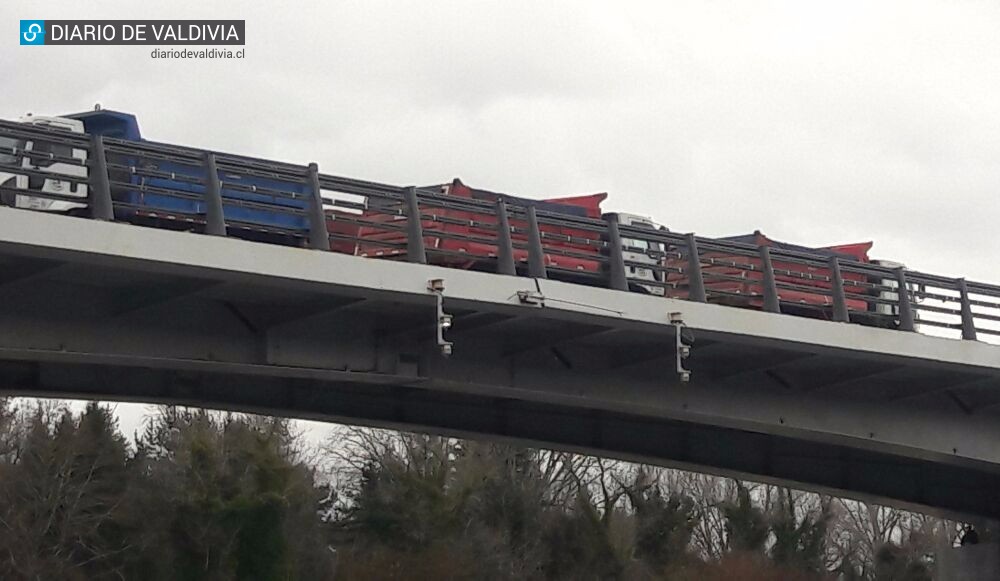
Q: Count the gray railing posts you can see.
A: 12